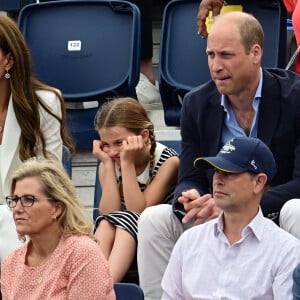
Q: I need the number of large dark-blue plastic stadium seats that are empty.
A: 2